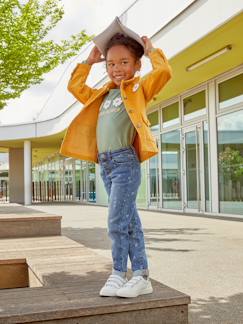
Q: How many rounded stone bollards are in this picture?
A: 0